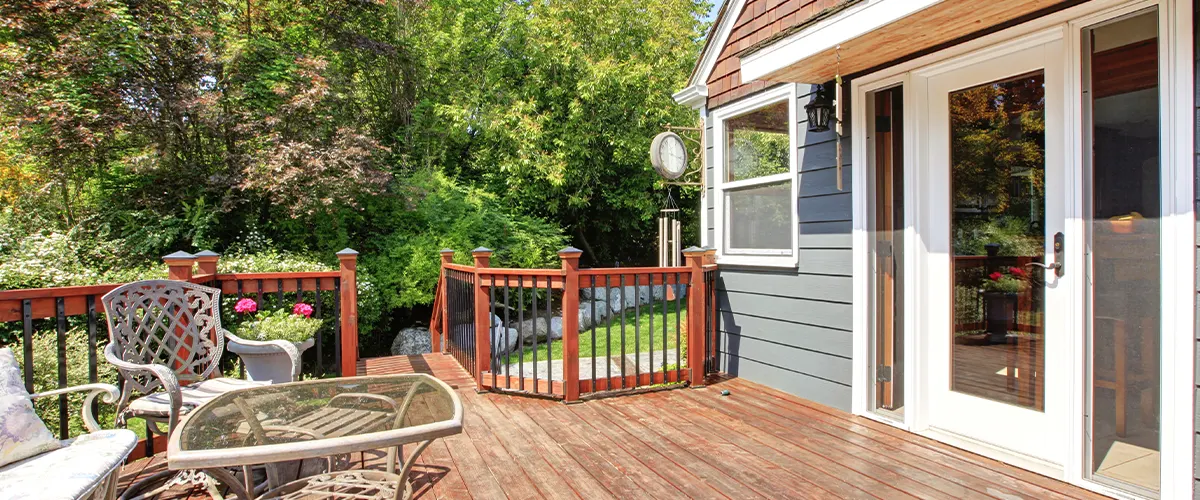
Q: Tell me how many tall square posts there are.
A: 8